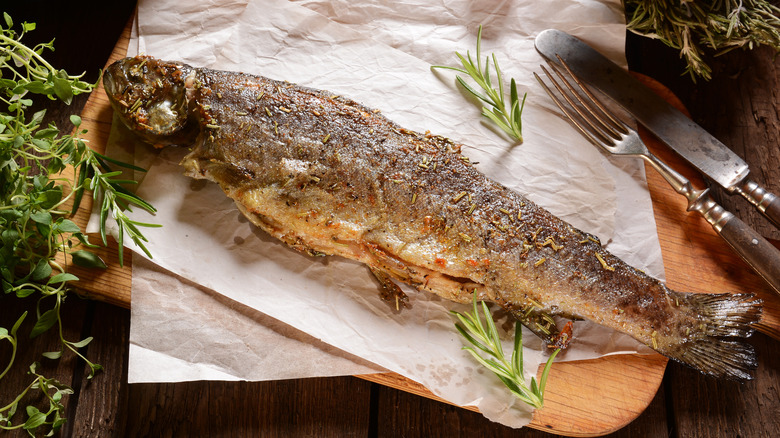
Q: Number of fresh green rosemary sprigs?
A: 3